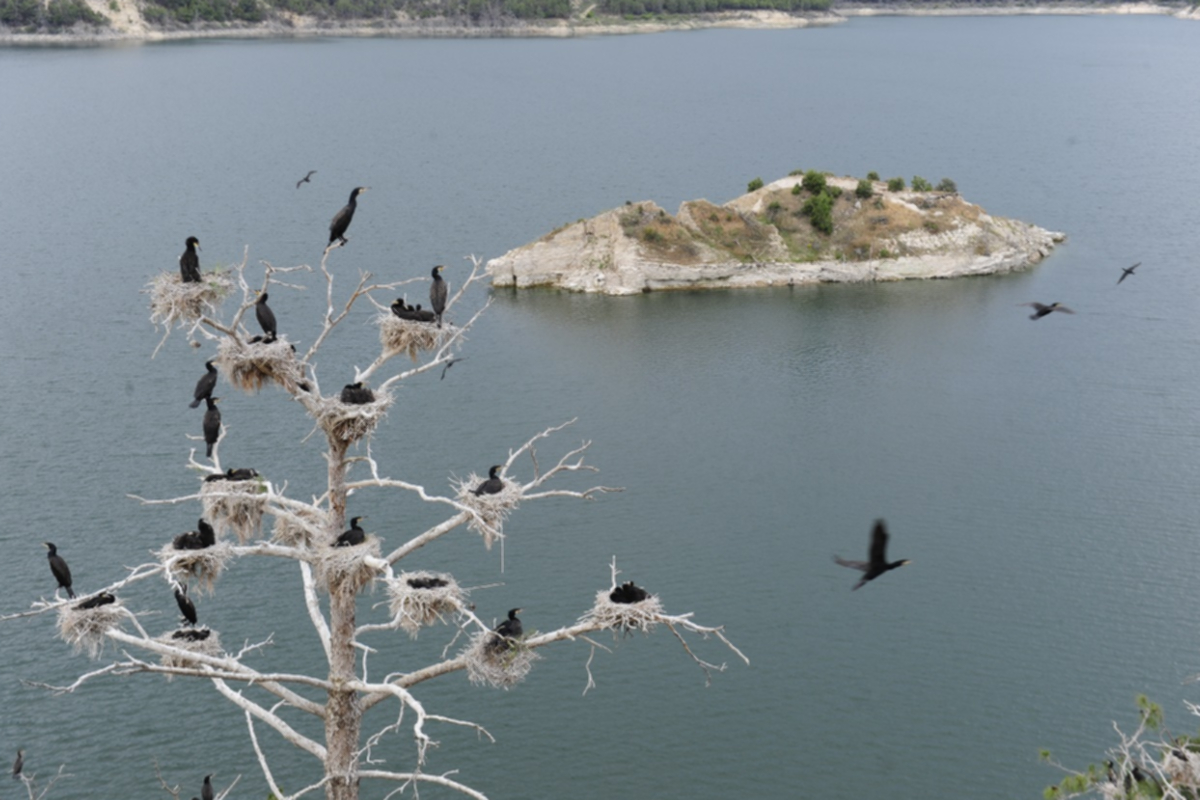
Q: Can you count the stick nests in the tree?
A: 14